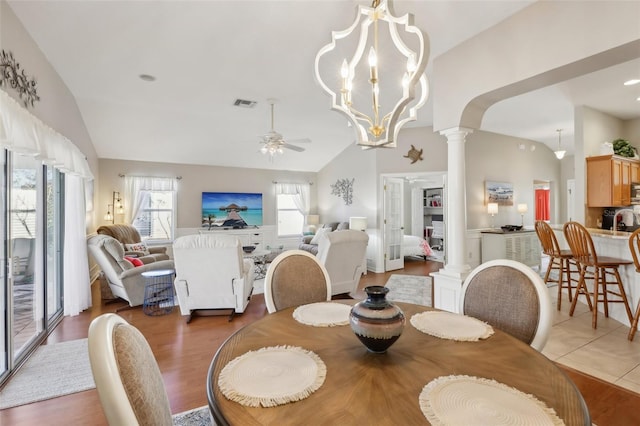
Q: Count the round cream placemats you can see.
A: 4